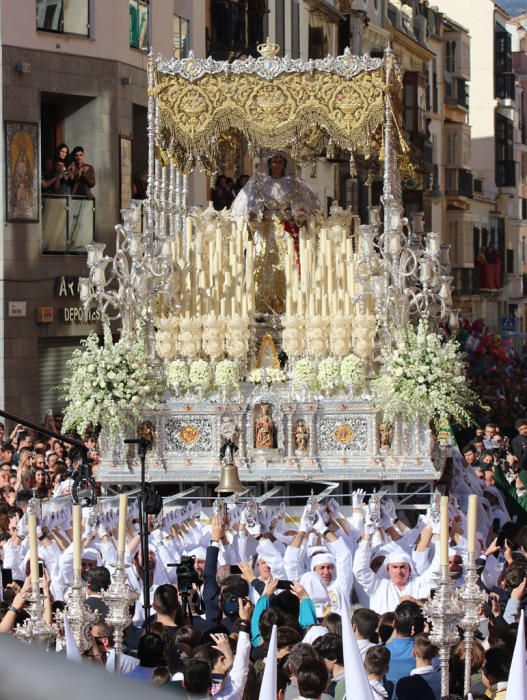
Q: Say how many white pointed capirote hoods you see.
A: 4